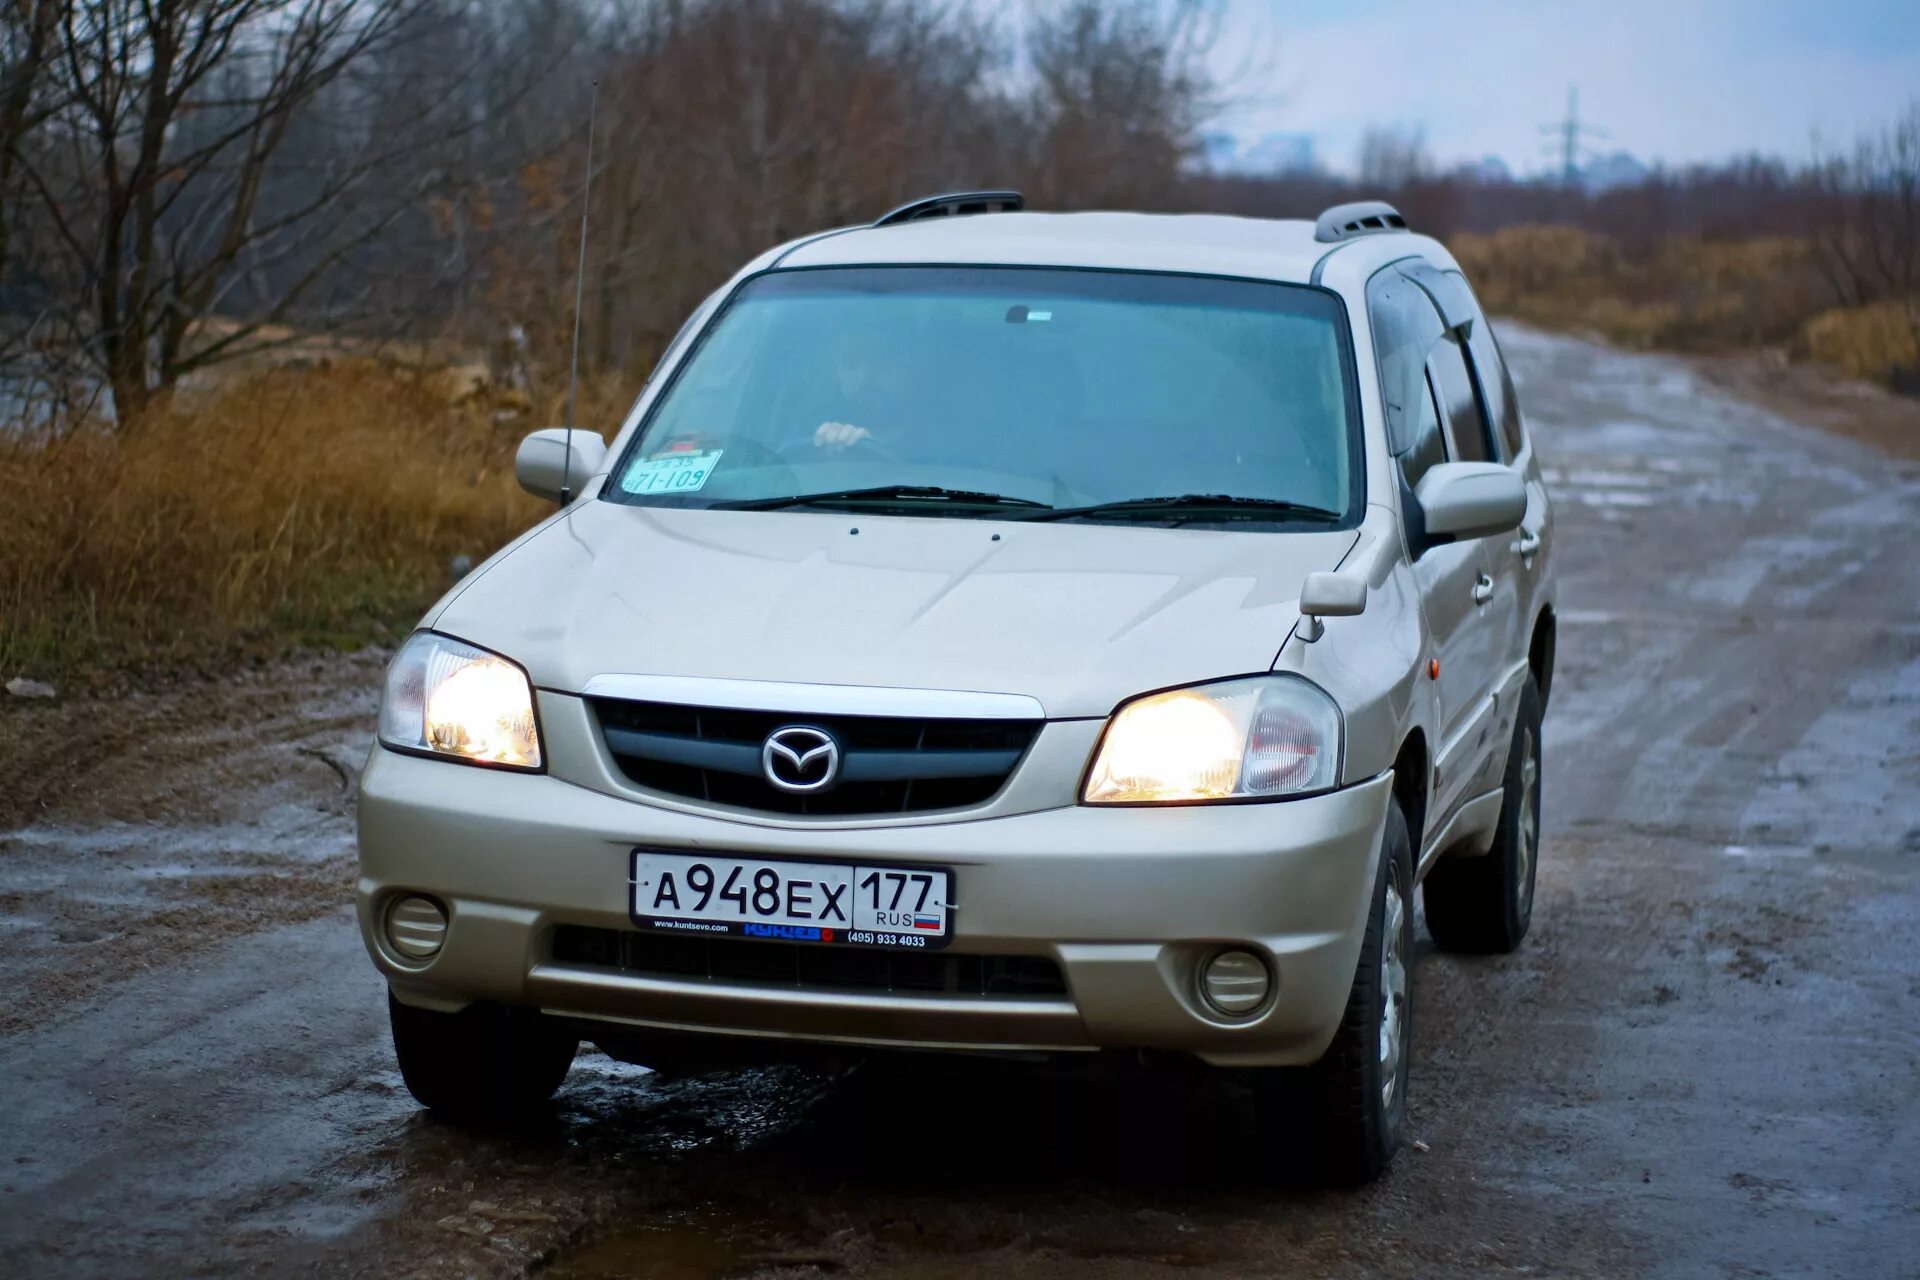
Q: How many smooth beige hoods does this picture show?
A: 1